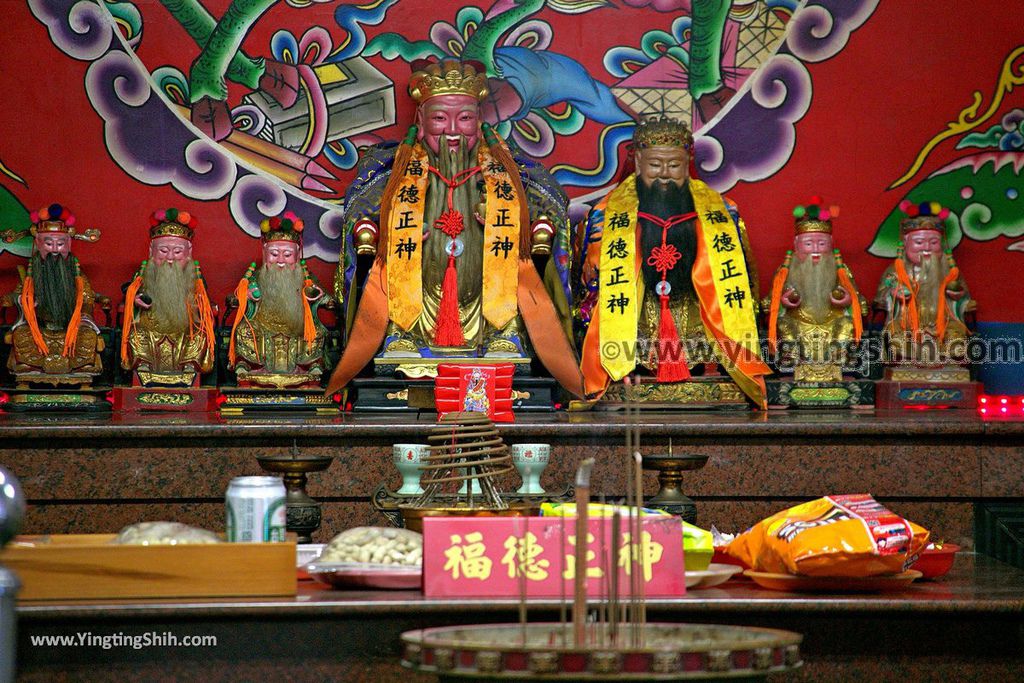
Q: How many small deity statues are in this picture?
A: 5